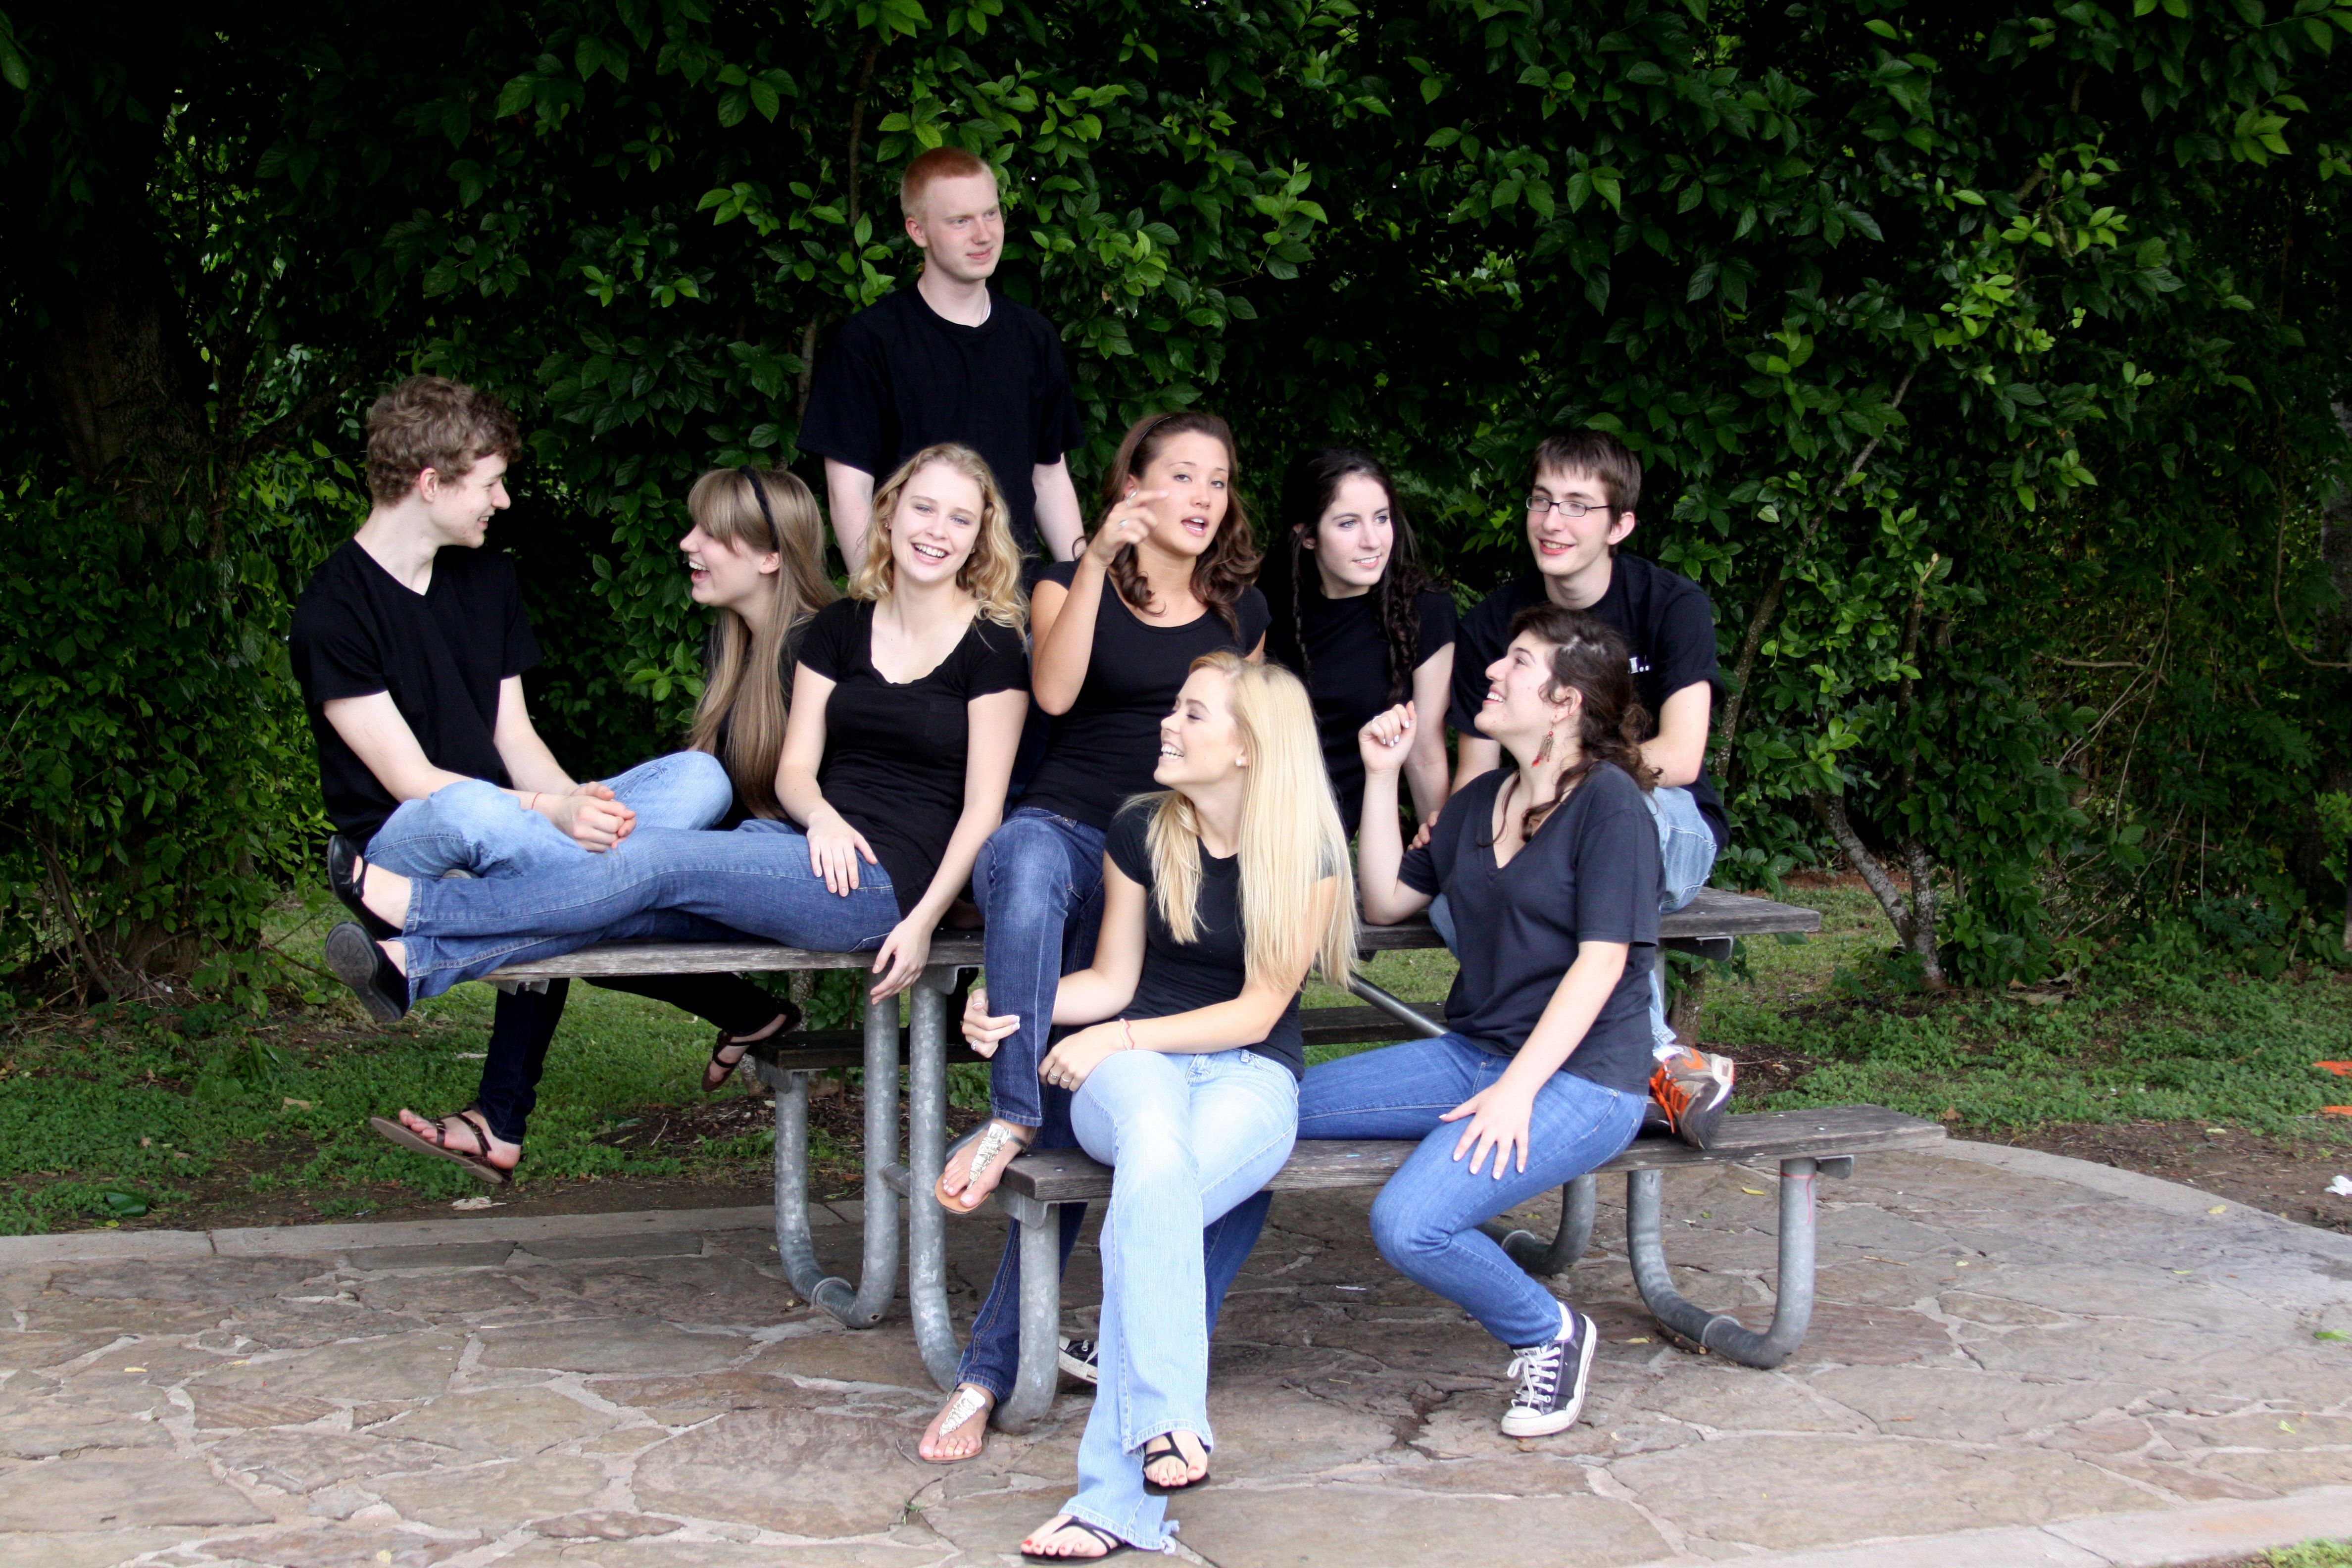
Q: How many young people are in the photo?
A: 9